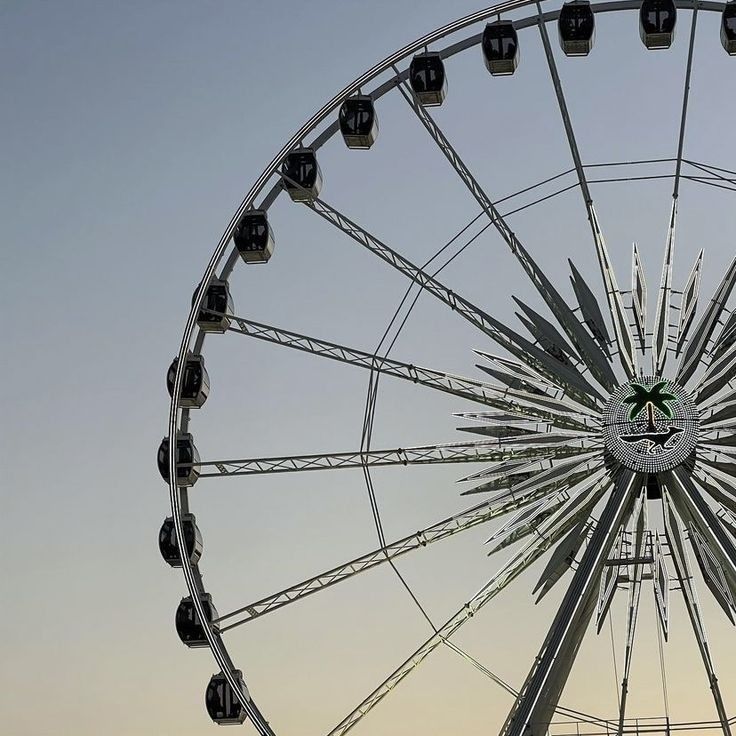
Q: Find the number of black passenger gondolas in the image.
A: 14